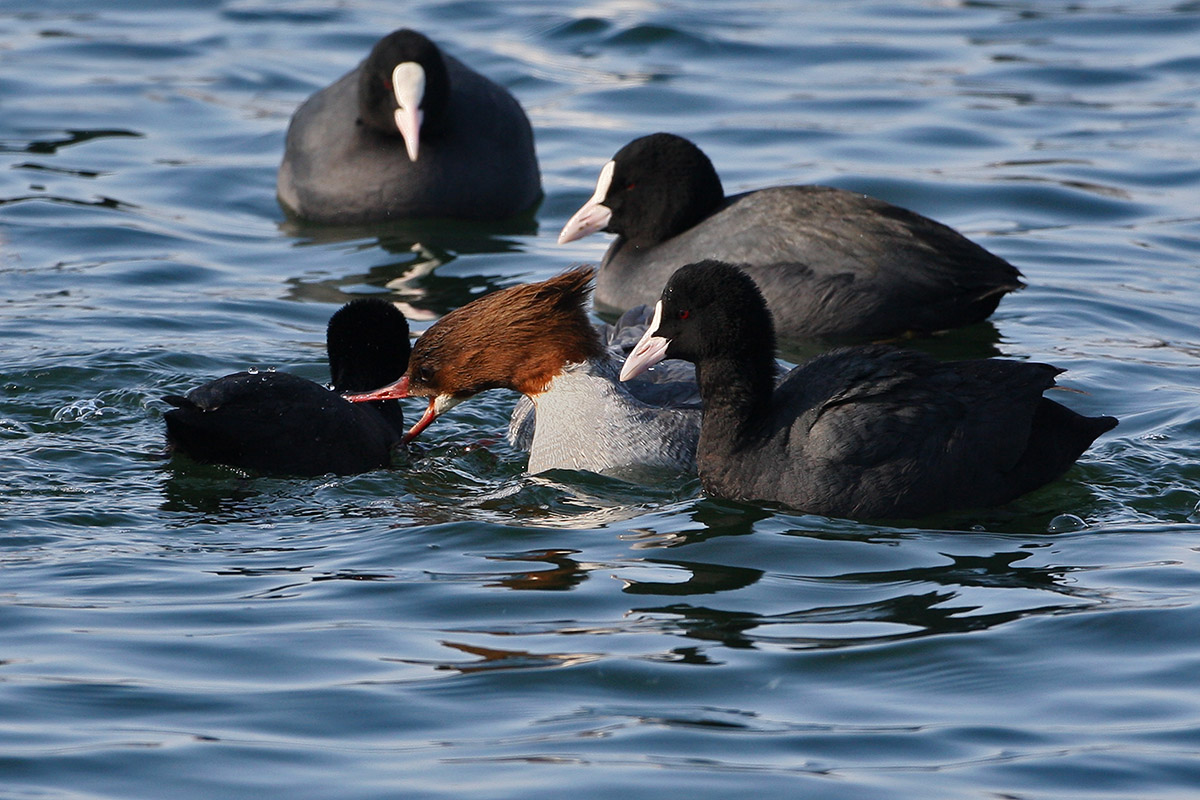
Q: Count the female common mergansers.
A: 1